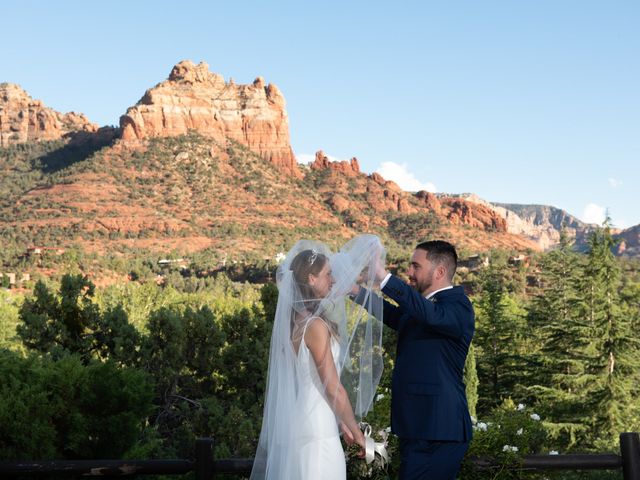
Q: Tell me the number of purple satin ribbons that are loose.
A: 0